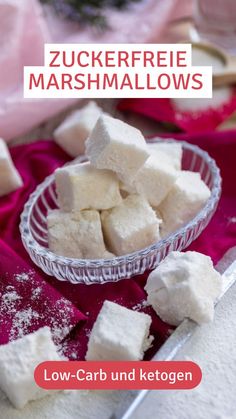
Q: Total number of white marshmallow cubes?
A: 12